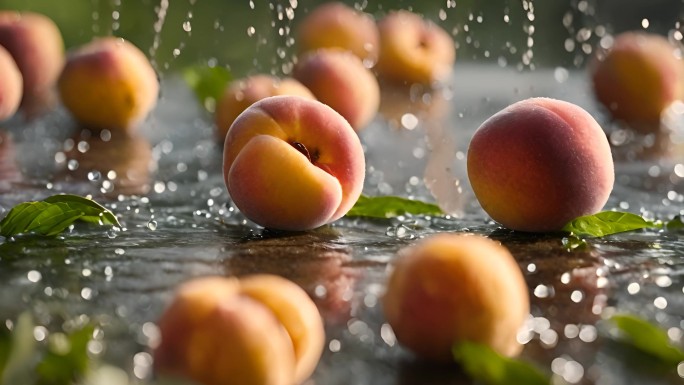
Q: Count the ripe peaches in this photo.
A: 12